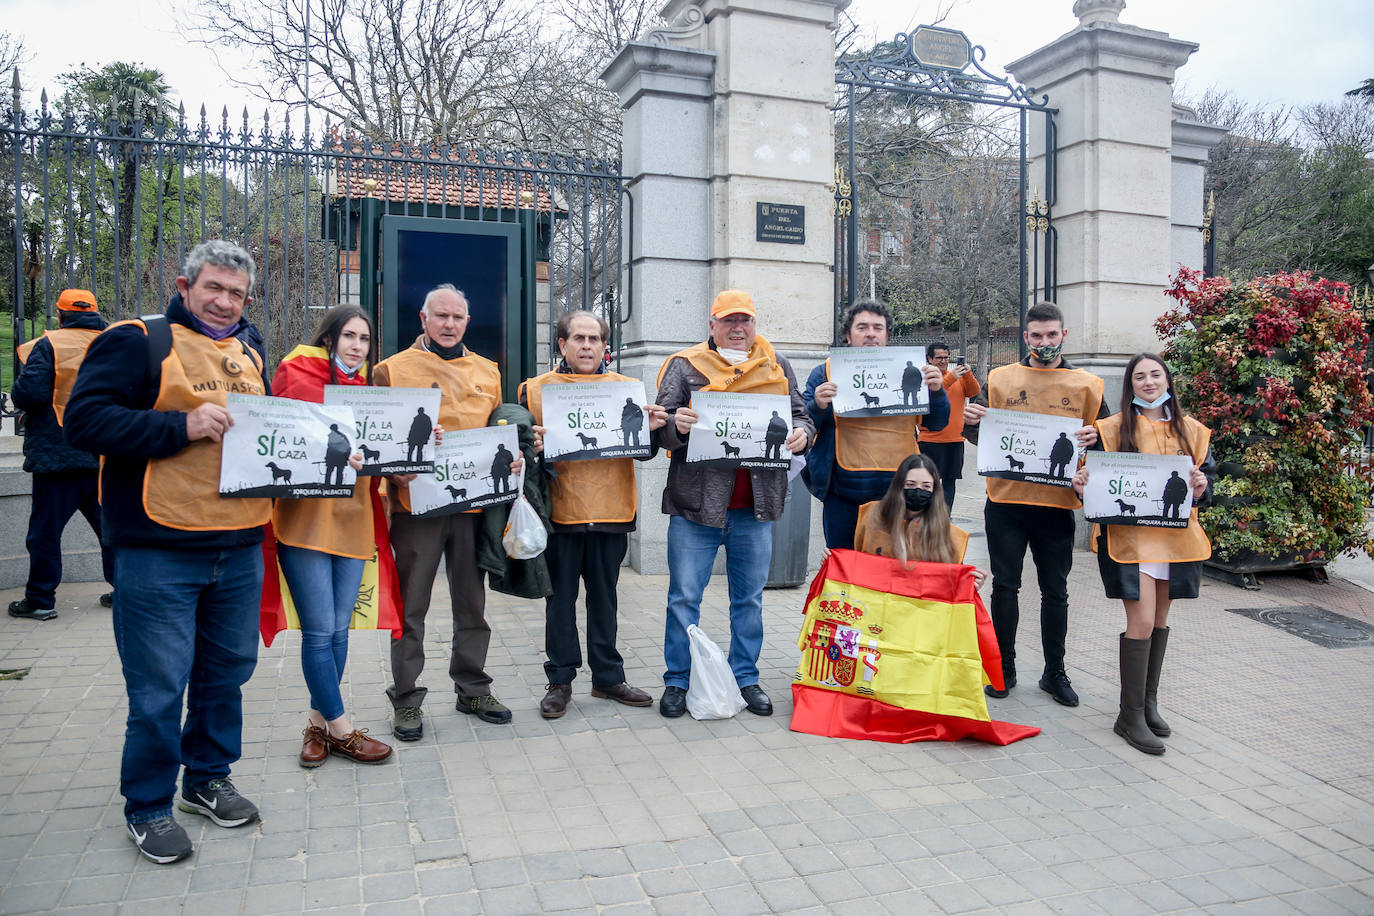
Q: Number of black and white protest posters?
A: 8